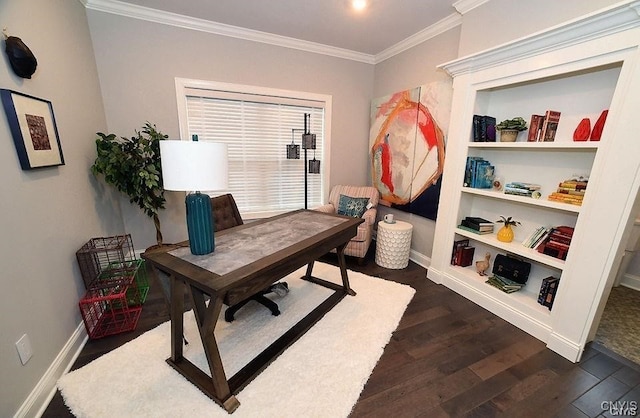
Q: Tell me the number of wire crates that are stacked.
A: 3